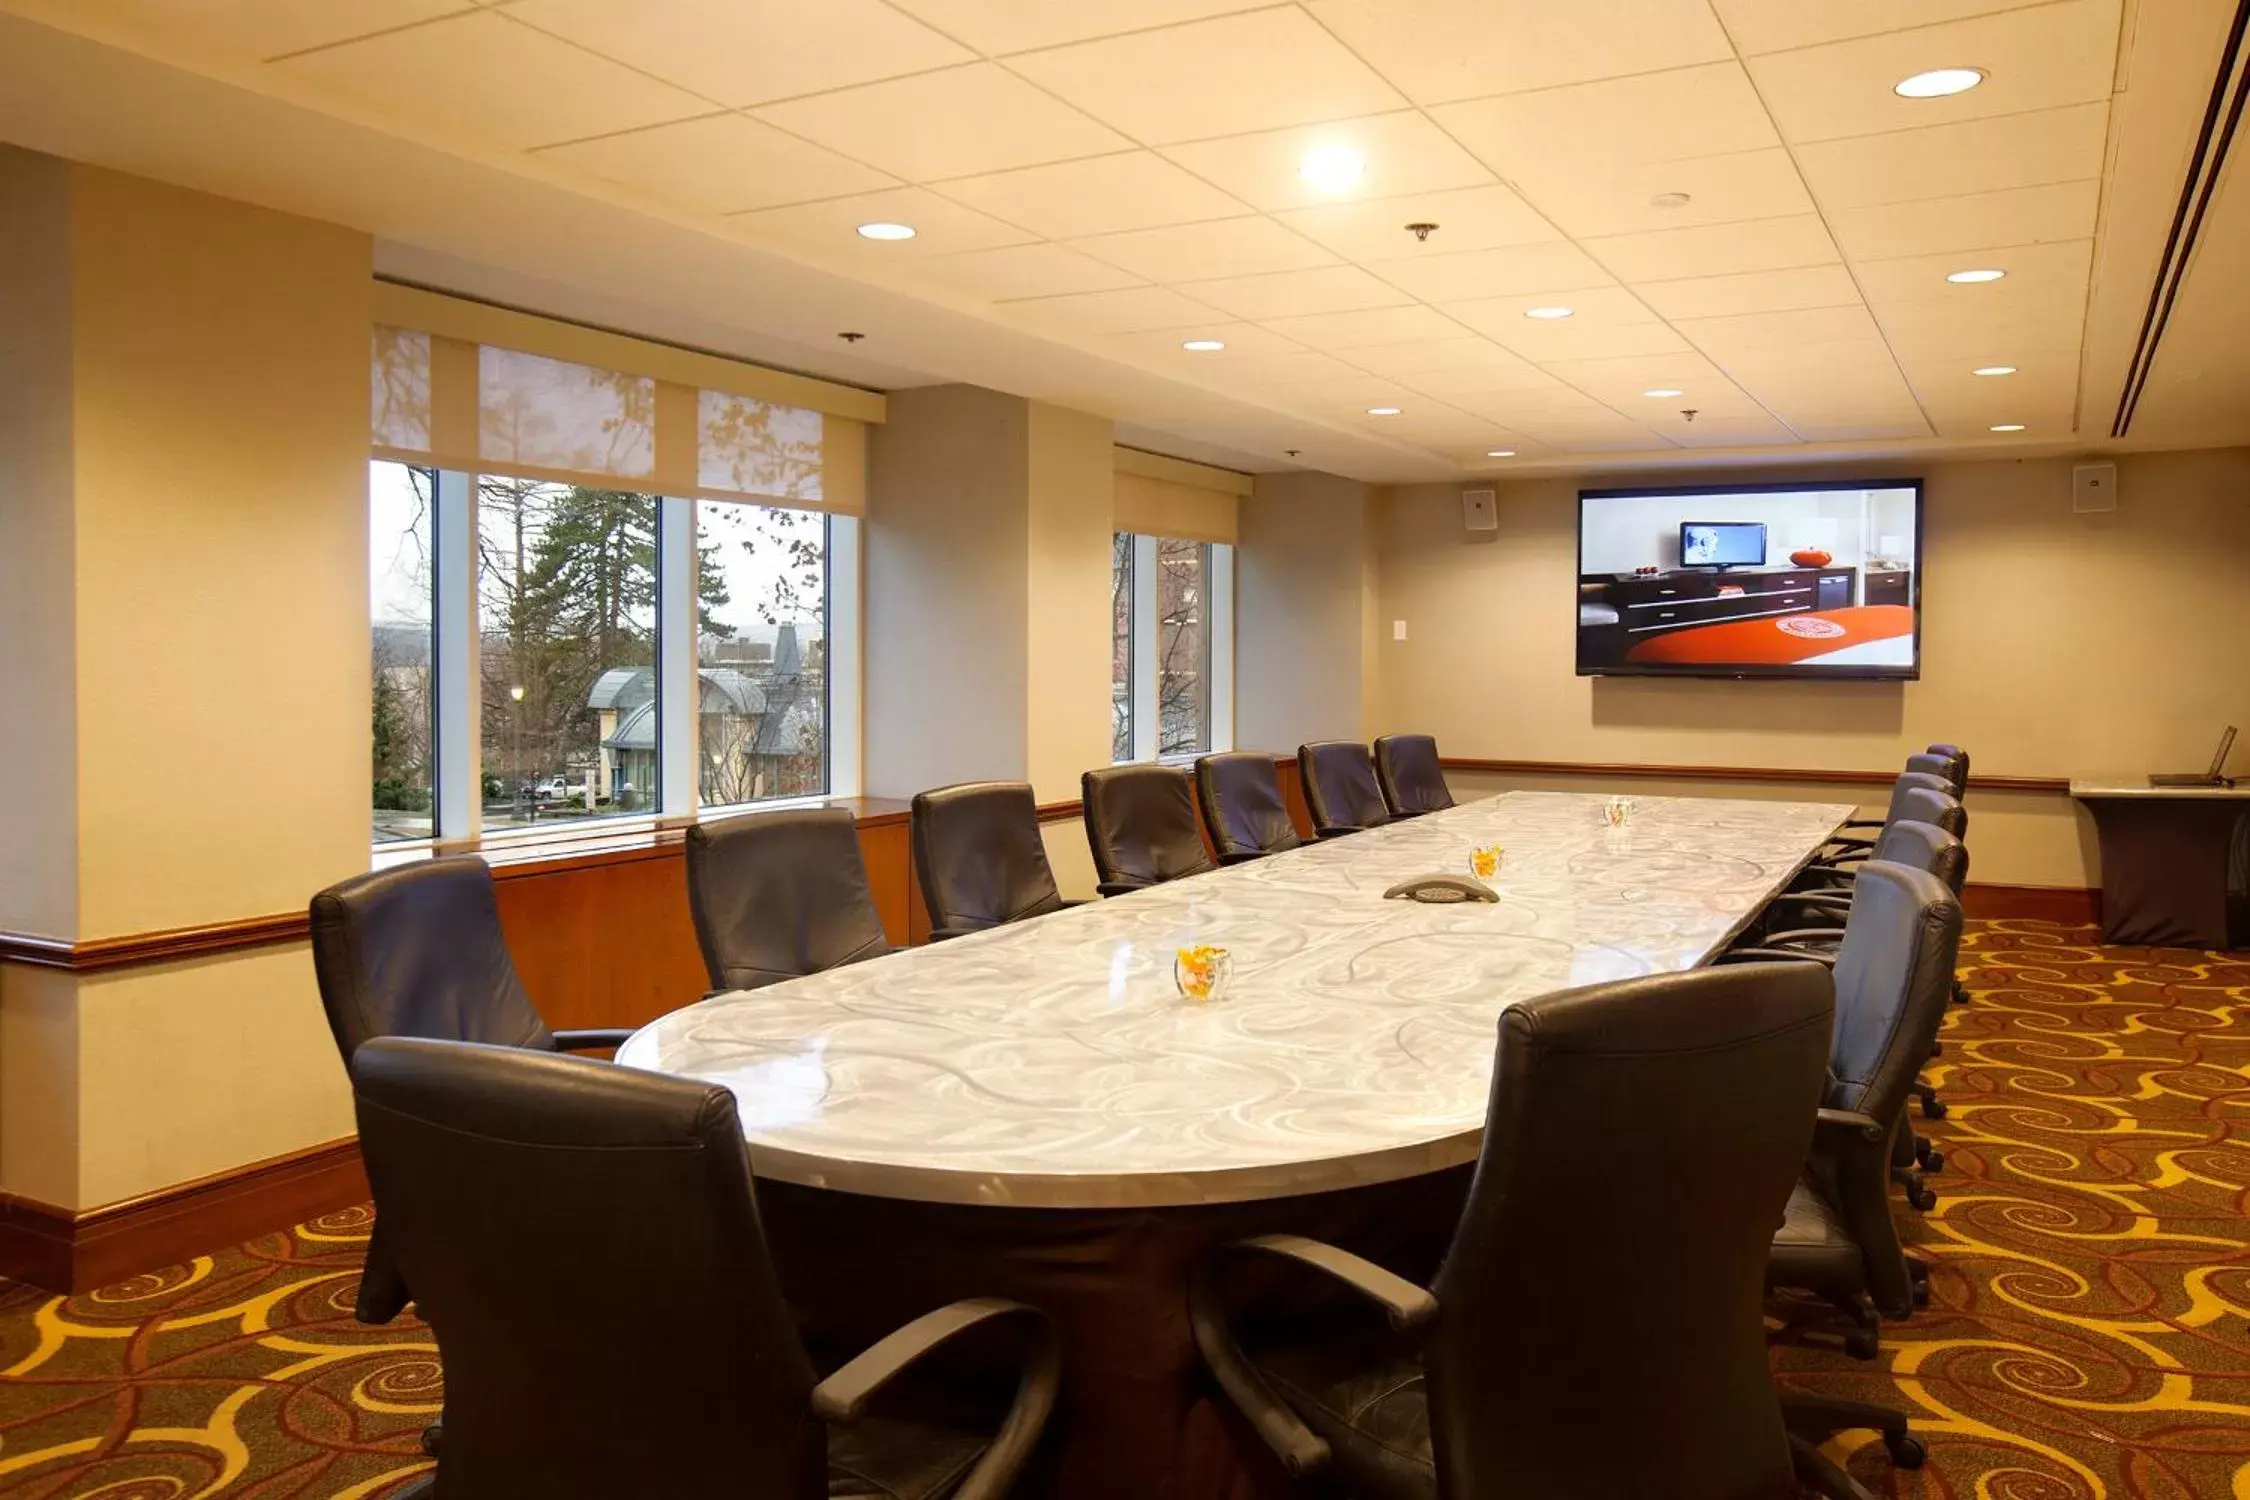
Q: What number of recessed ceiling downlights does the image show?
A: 11